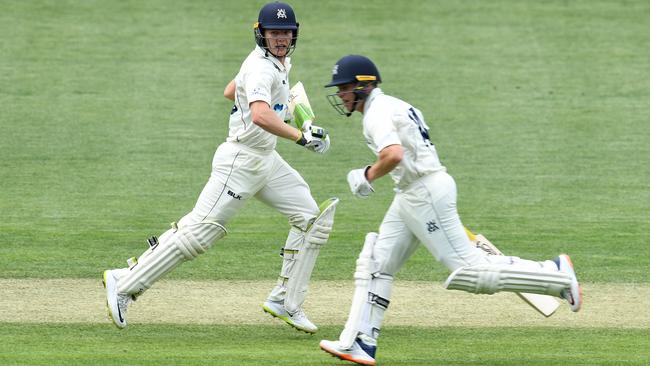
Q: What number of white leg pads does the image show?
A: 4